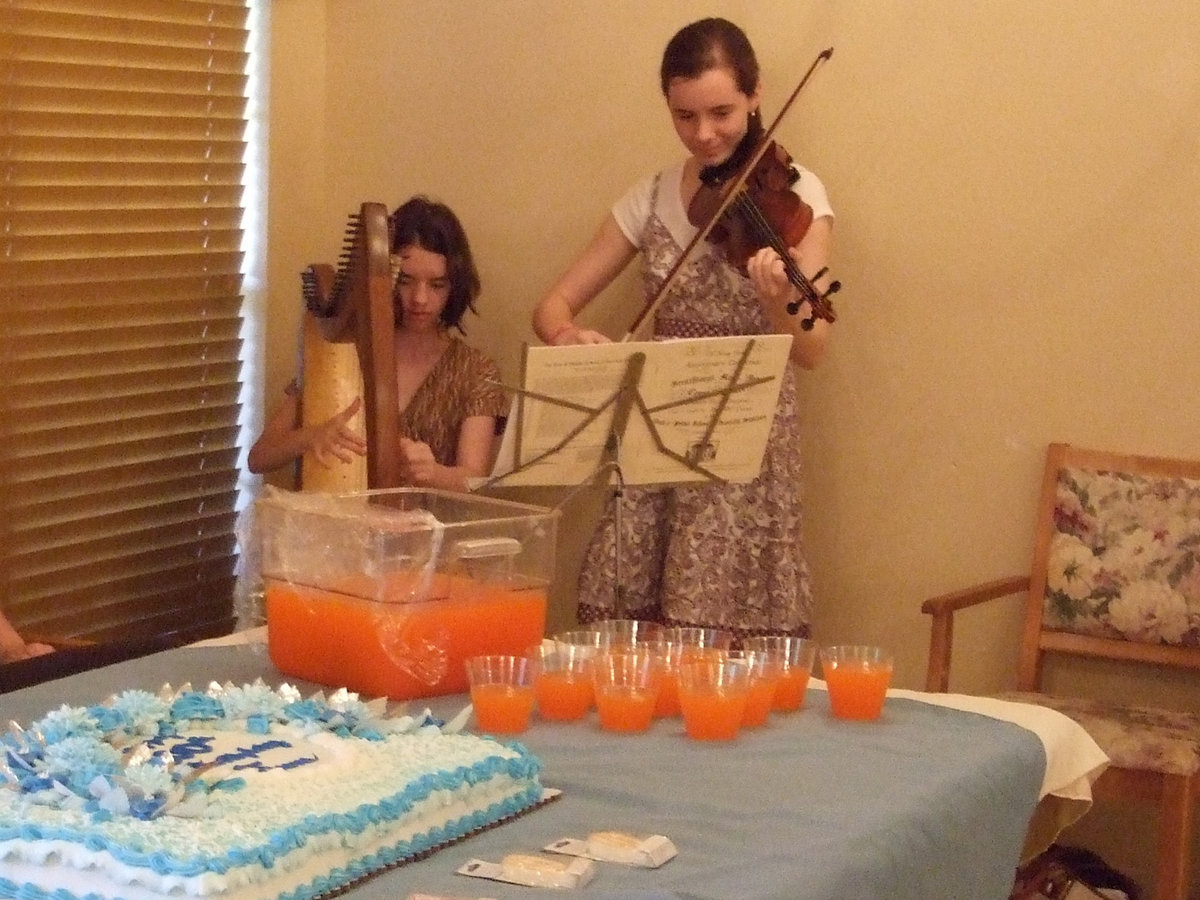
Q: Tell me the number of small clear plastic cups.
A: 11